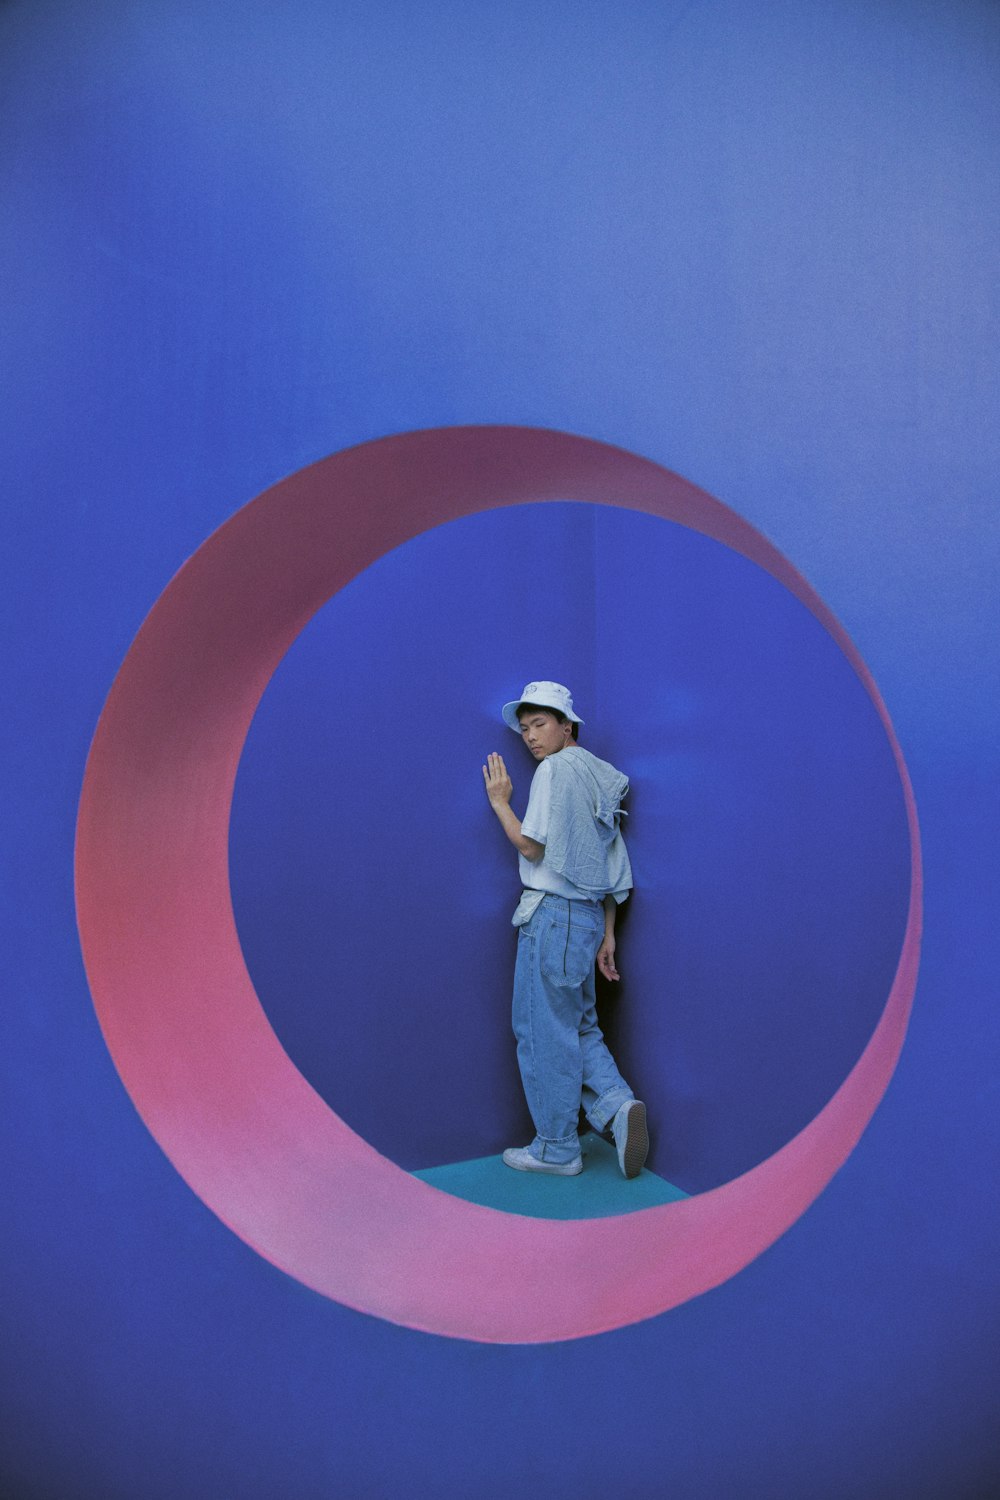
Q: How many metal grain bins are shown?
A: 0